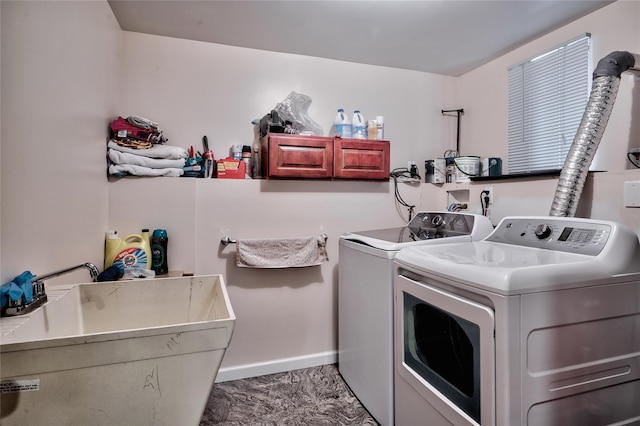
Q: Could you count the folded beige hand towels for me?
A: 1